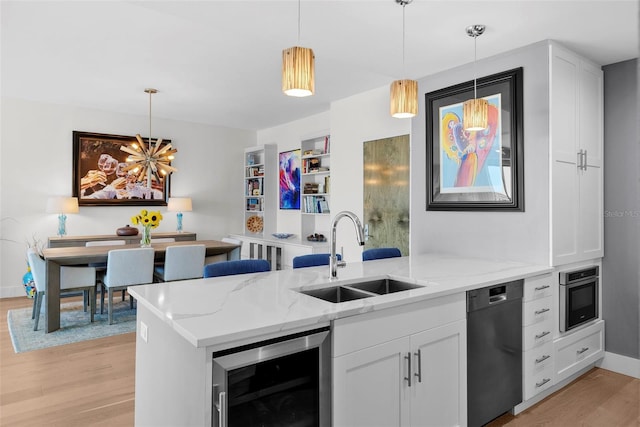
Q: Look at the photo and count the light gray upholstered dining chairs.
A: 6